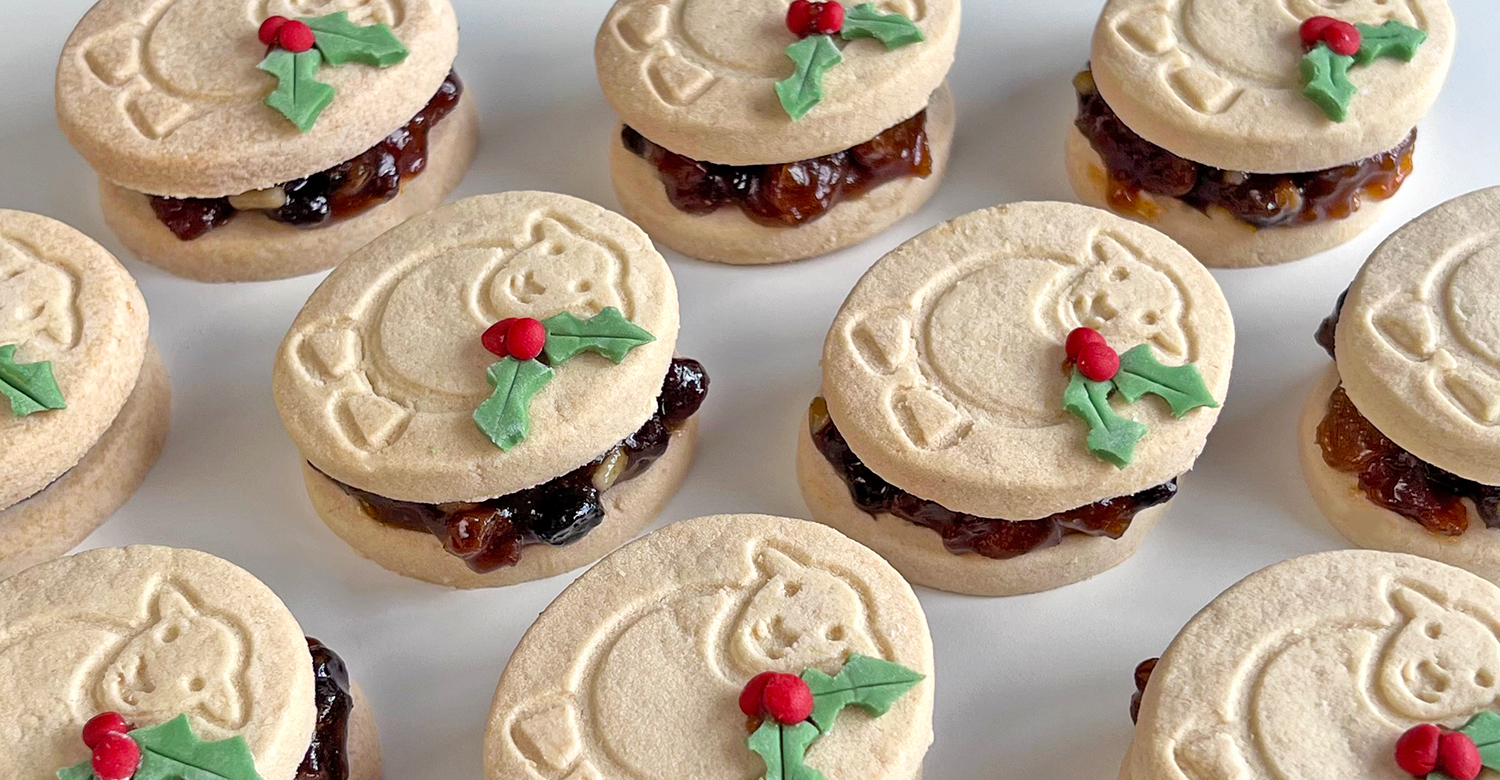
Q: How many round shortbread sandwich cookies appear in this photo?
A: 10